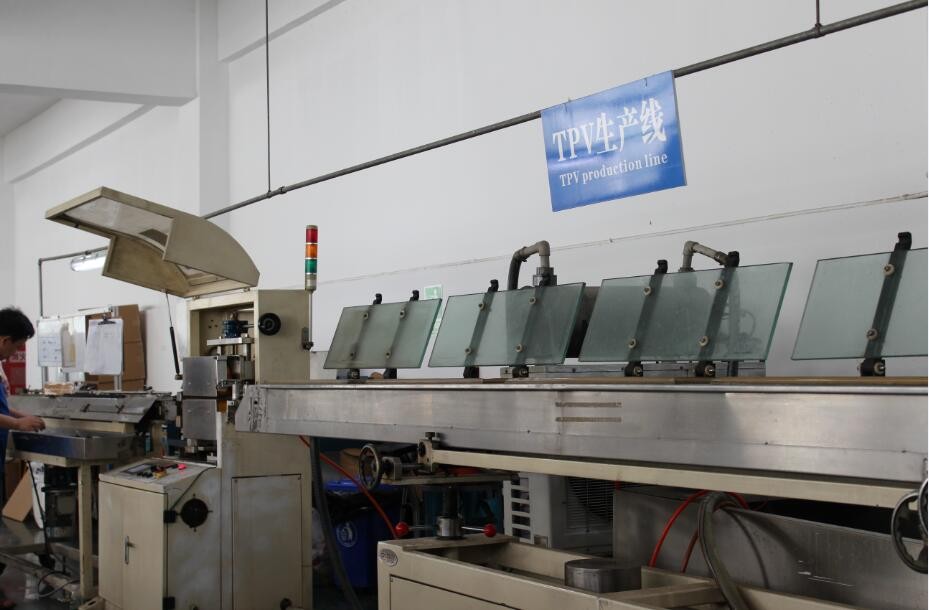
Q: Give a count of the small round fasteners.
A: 14